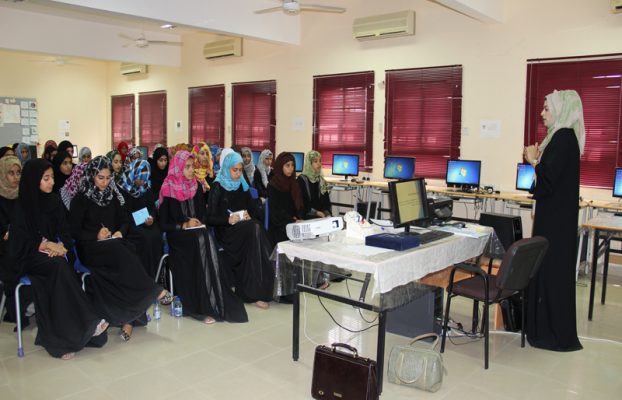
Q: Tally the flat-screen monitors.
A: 8